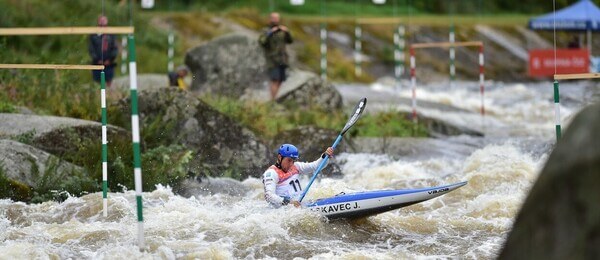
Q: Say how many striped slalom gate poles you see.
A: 12